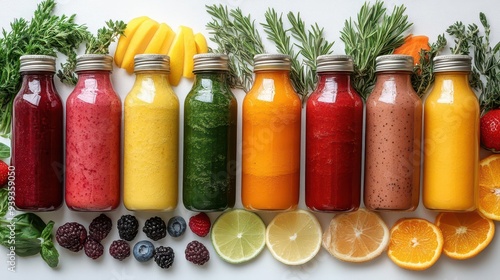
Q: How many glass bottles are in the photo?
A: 8